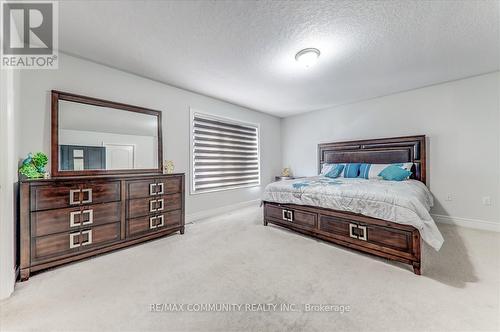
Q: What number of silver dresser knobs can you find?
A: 12